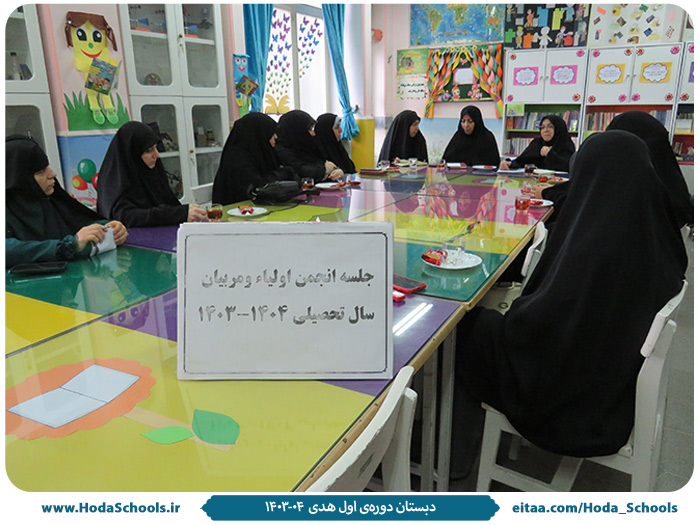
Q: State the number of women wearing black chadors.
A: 10